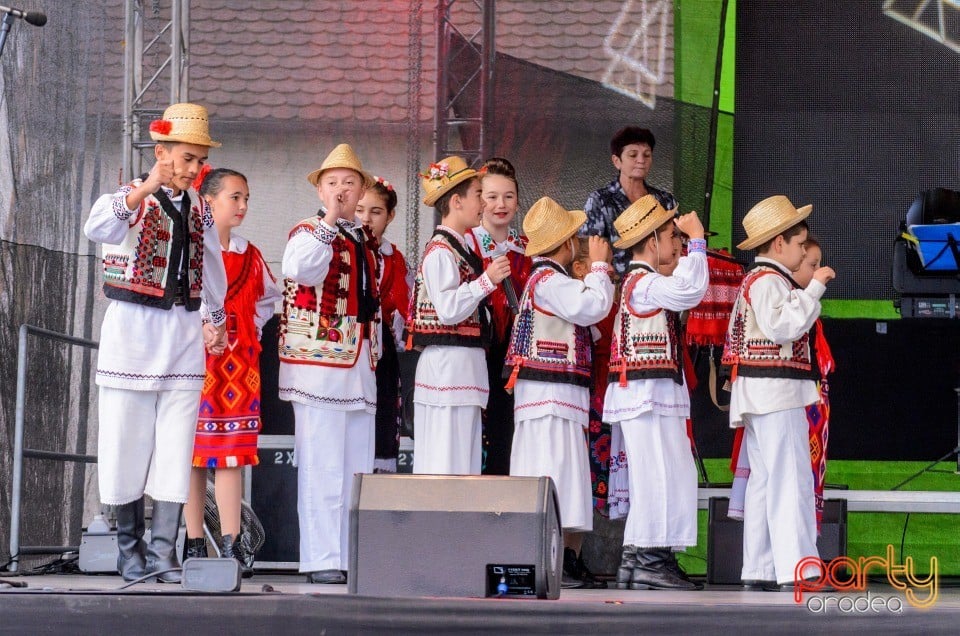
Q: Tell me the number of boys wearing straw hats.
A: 6